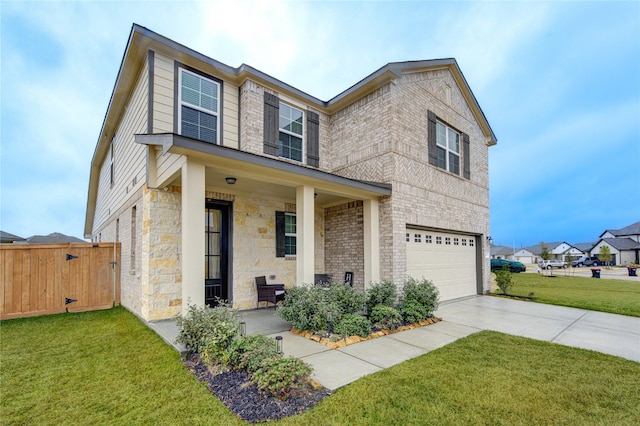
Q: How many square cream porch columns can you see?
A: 3